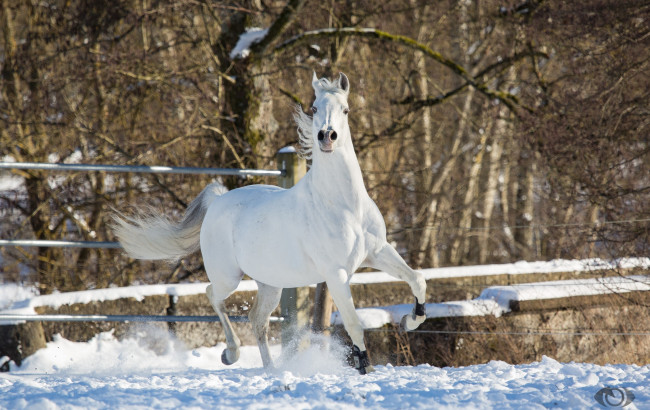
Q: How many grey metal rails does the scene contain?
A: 3